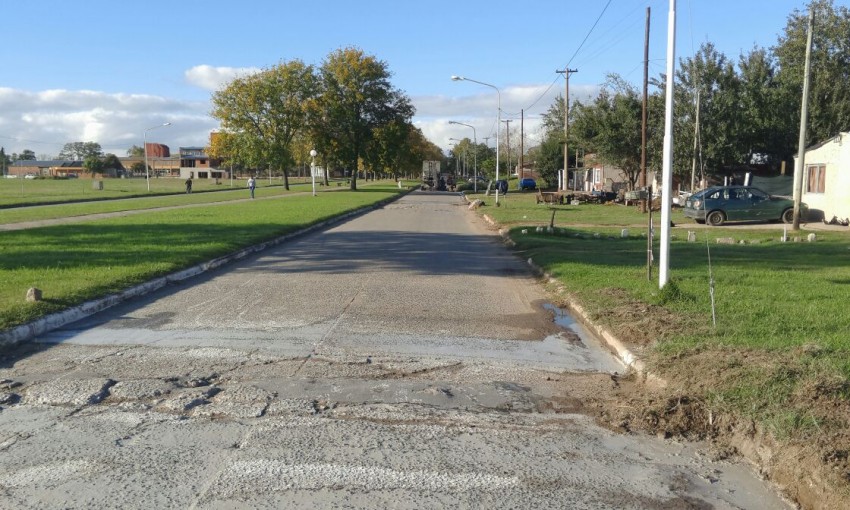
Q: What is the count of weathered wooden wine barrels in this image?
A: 0